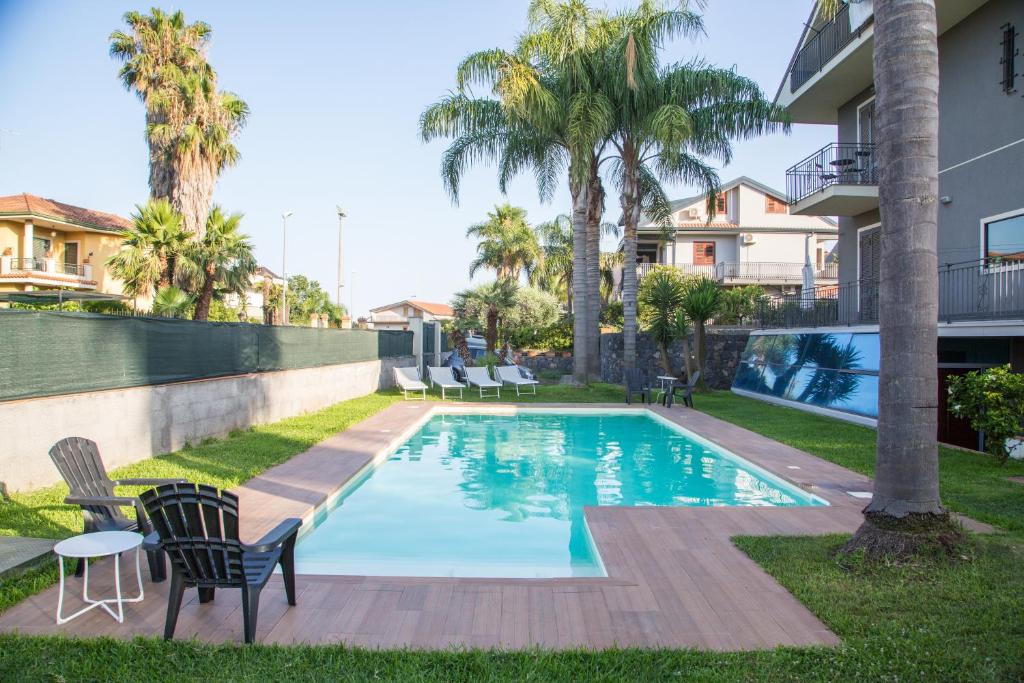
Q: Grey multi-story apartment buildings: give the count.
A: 1